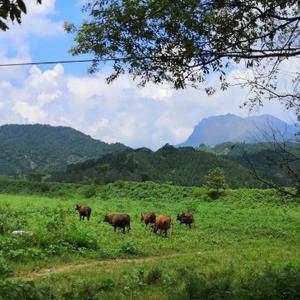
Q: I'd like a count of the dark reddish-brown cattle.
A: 5